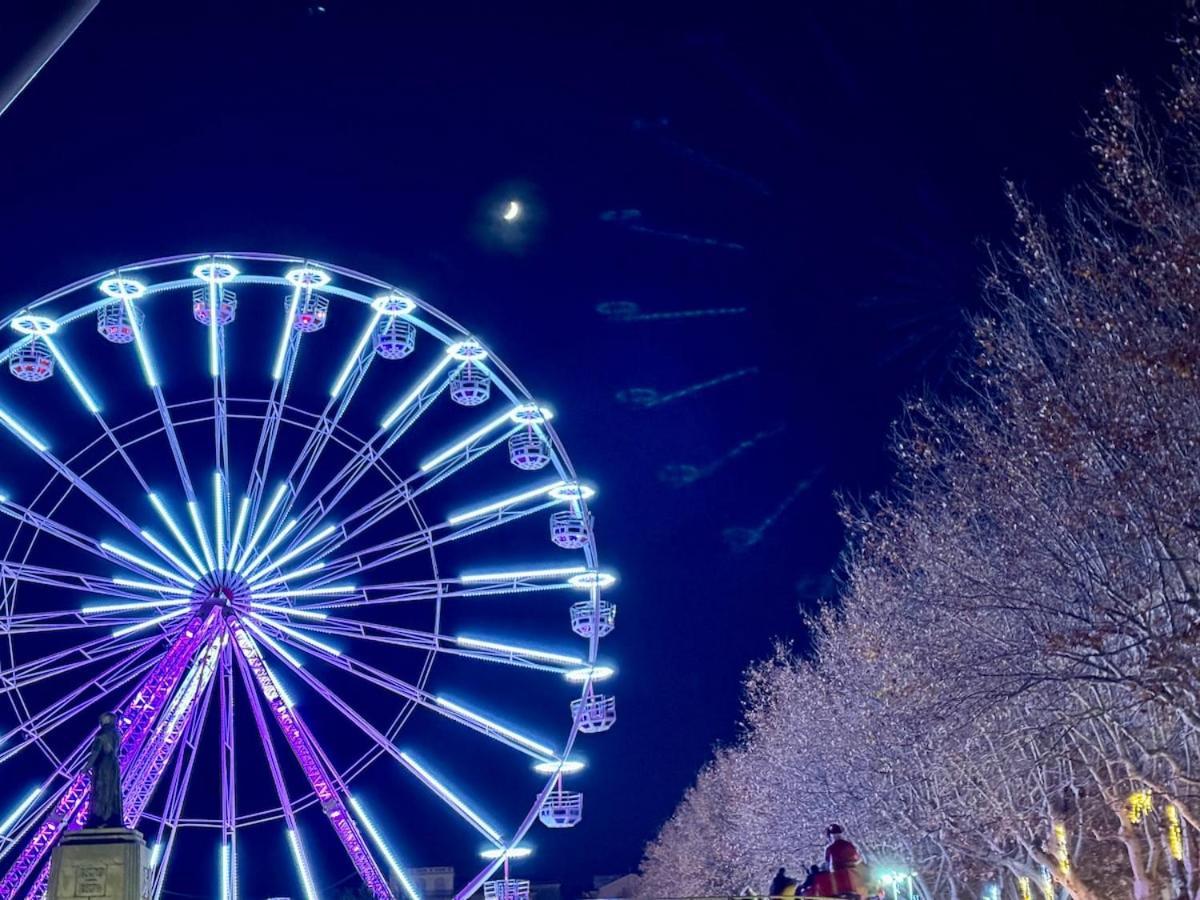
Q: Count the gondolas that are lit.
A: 12